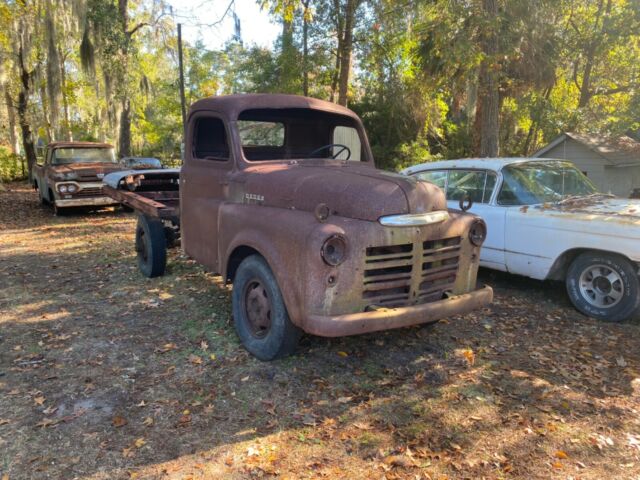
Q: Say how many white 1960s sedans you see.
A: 1